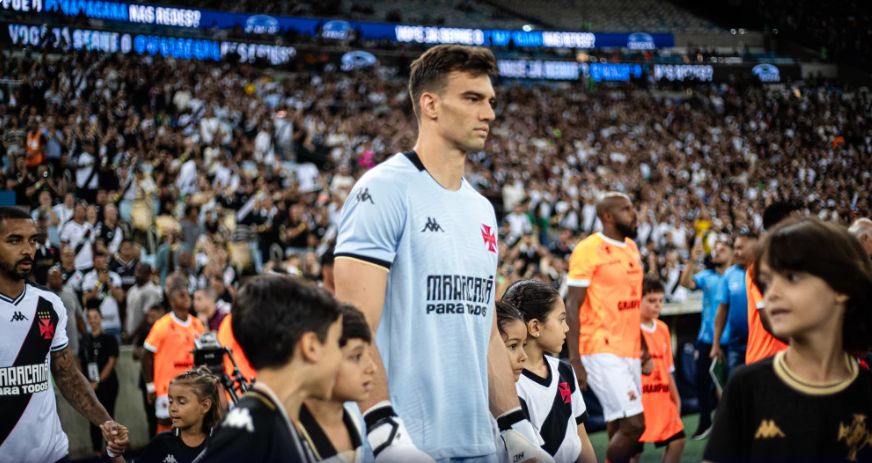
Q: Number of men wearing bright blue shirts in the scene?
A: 2